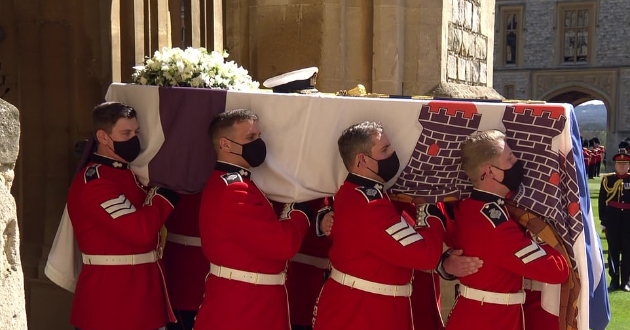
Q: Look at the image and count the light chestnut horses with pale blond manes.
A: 0